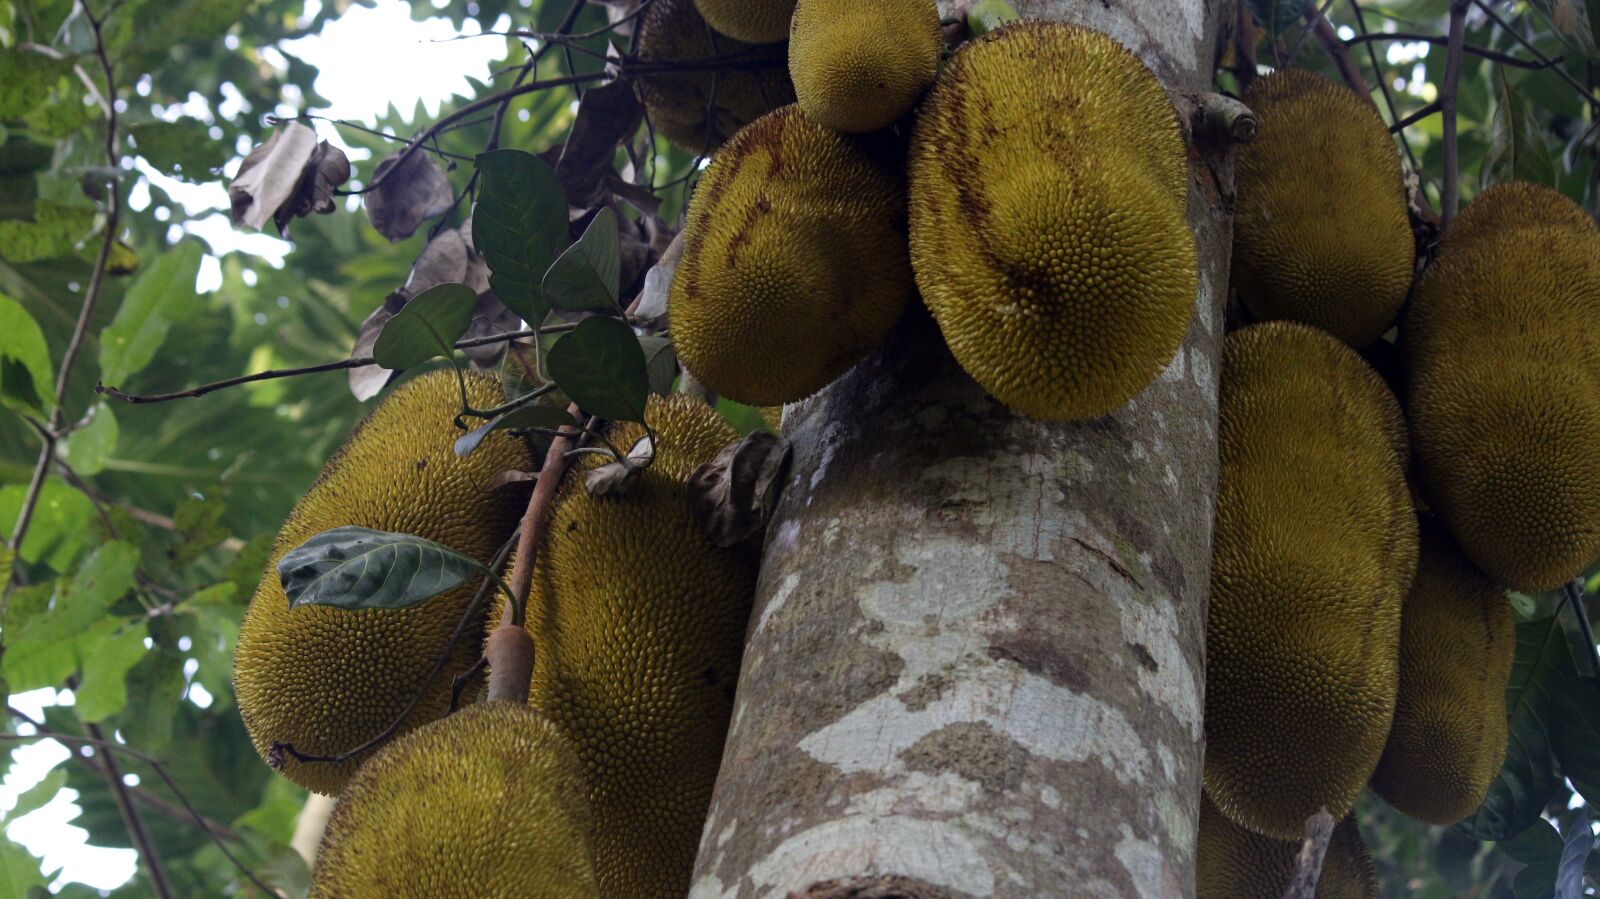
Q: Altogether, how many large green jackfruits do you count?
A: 13